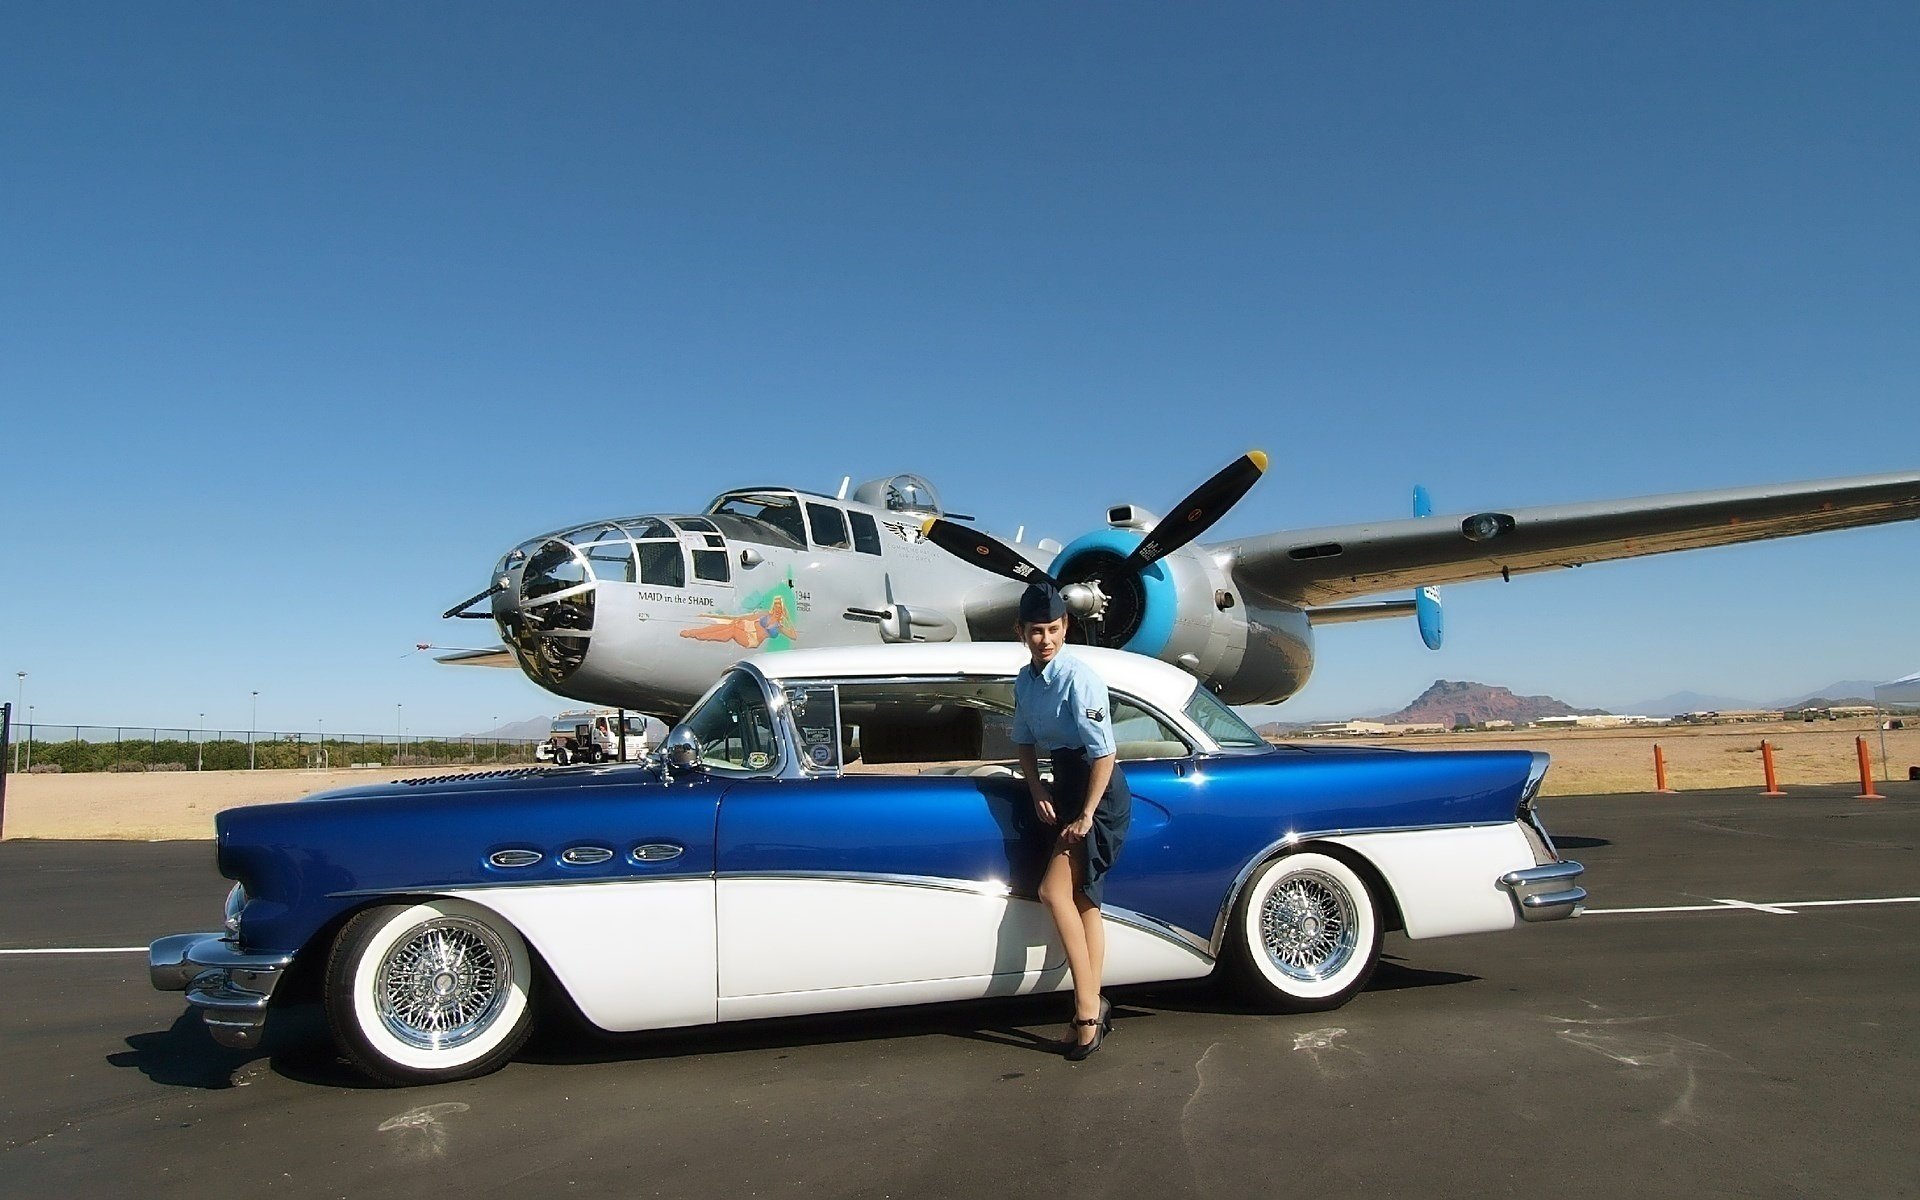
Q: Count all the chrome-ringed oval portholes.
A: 3